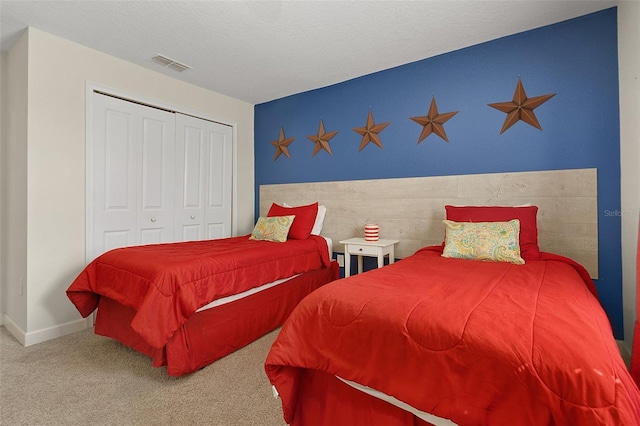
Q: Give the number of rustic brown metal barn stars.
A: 5